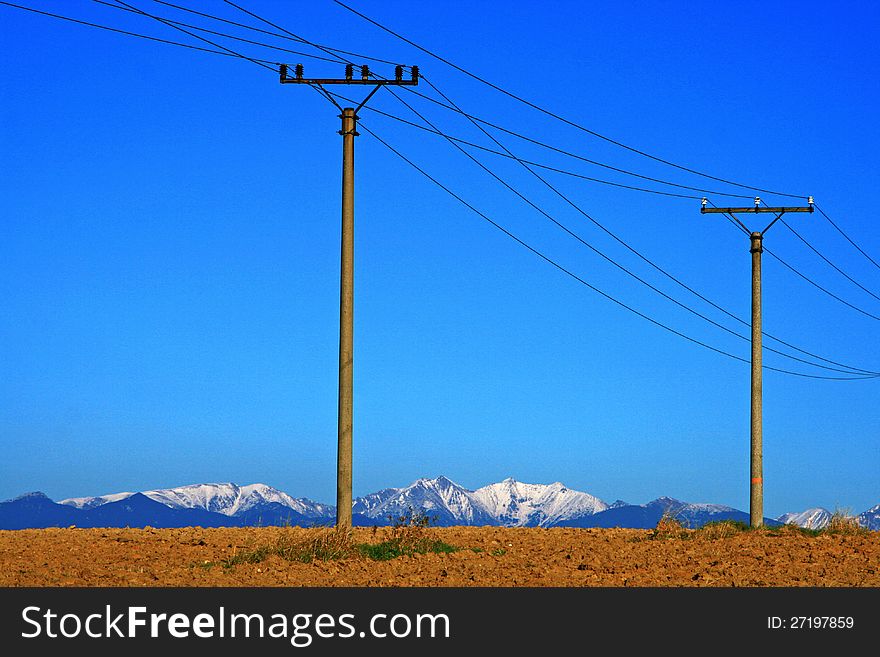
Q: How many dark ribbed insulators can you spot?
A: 6